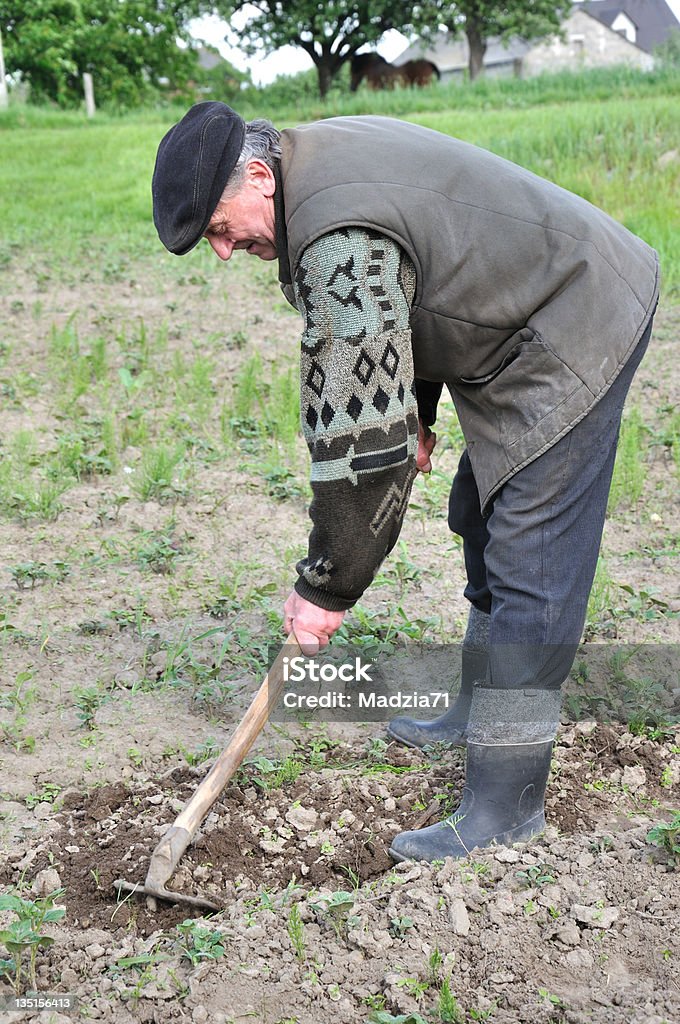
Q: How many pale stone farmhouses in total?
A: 1